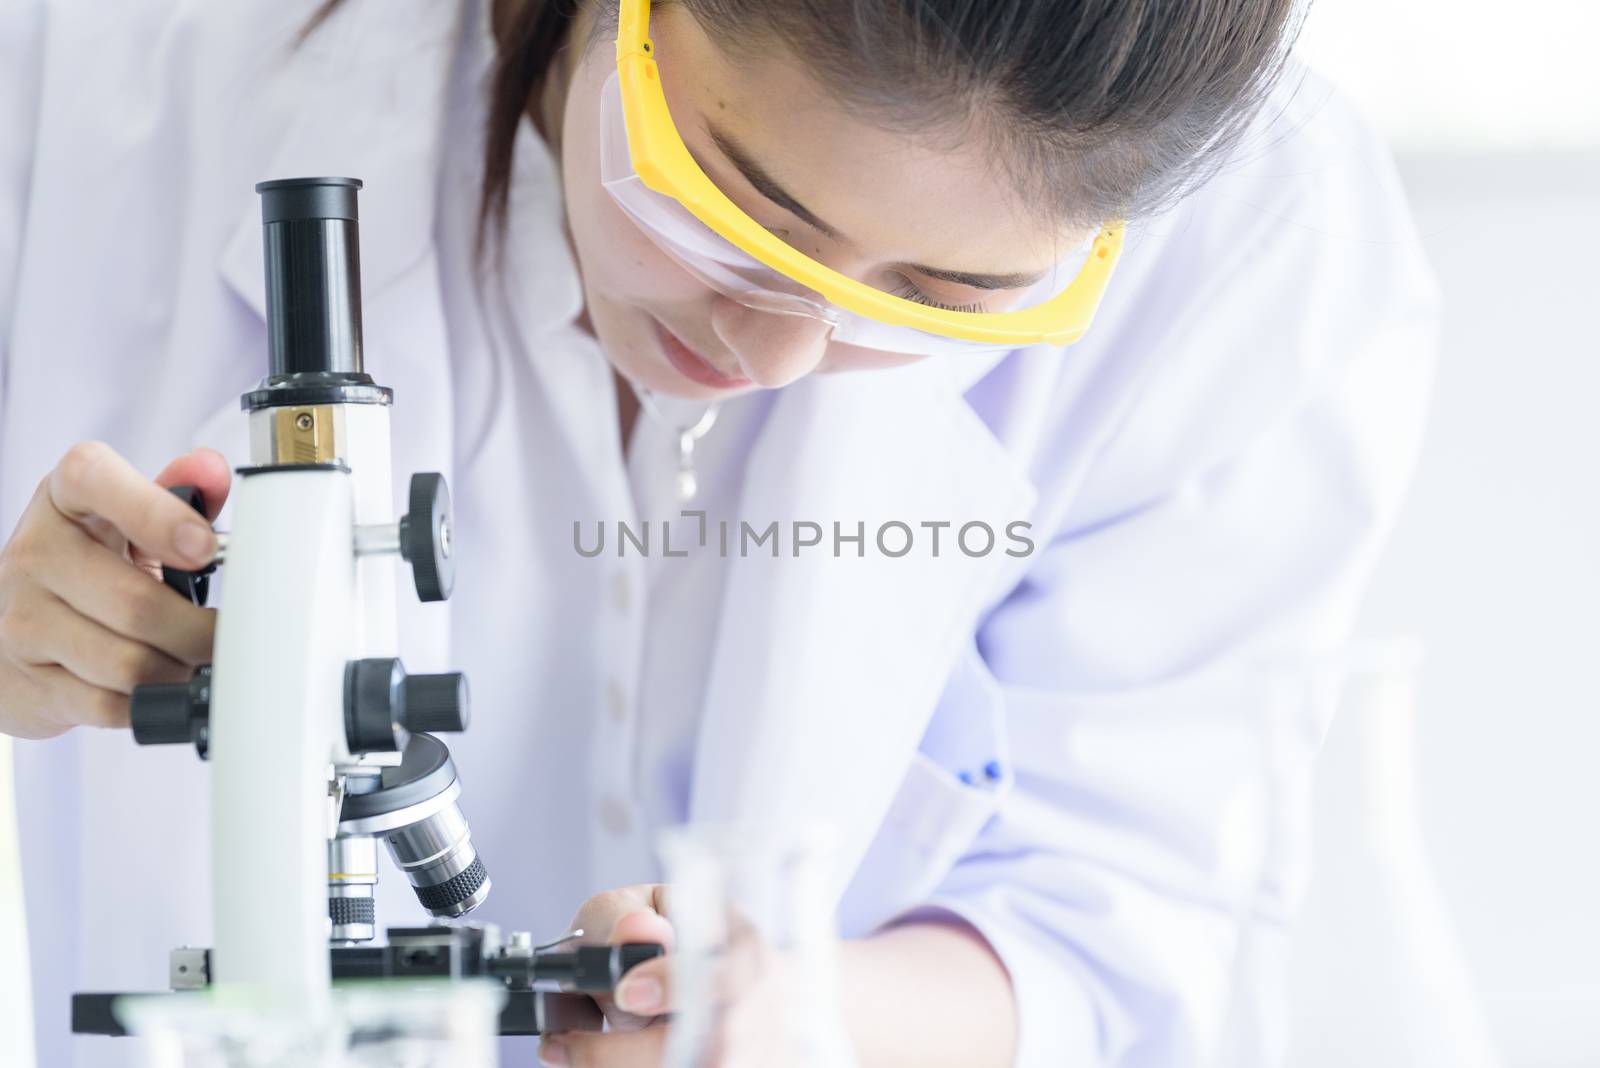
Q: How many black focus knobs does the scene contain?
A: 4